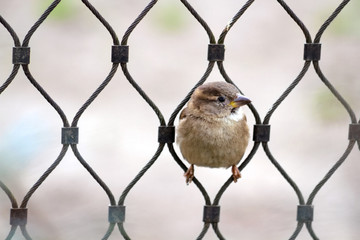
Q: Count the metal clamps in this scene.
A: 12